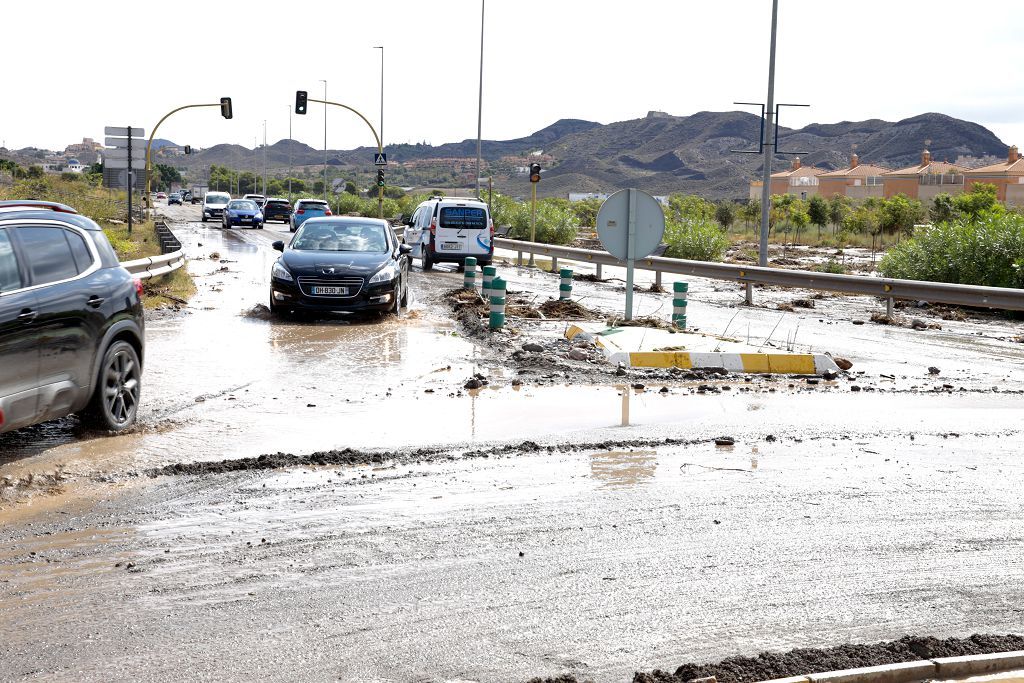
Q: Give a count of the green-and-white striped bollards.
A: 5